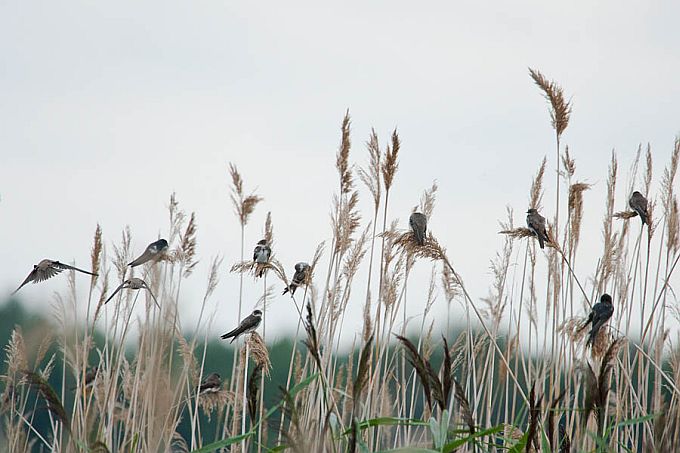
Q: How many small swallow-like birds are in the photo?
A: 12